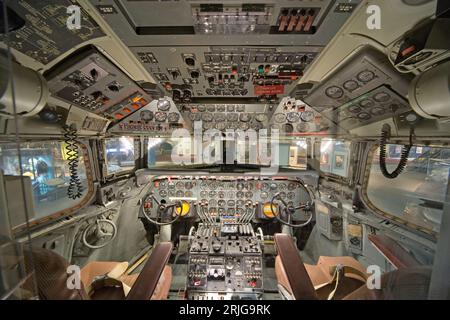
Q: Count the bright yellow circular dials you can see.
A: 2